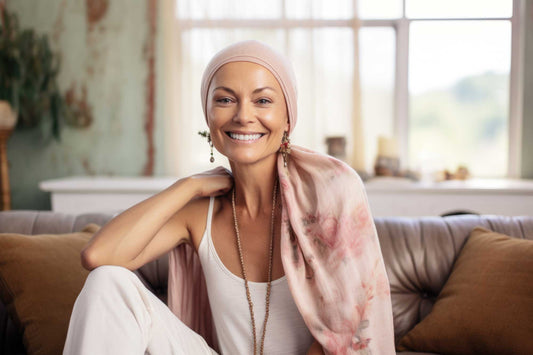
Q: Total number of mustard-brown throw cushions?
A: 2